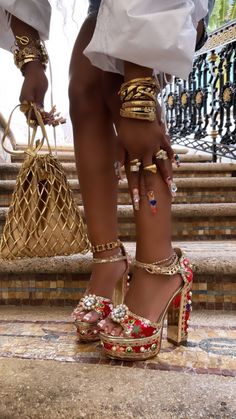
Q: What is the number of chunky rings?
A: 3